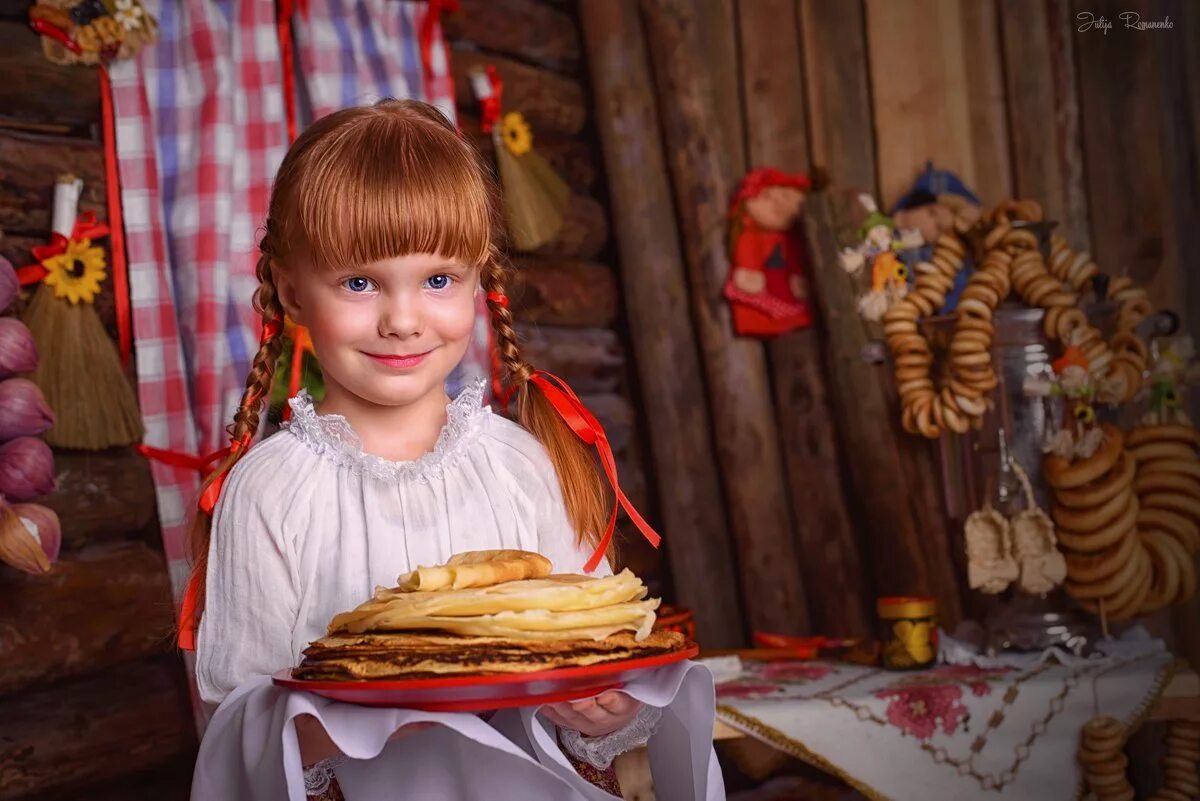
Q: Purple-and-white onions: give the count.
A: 5